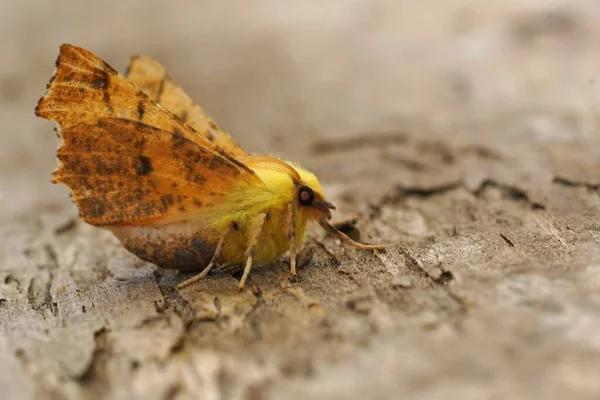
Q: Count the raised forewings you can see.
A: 2